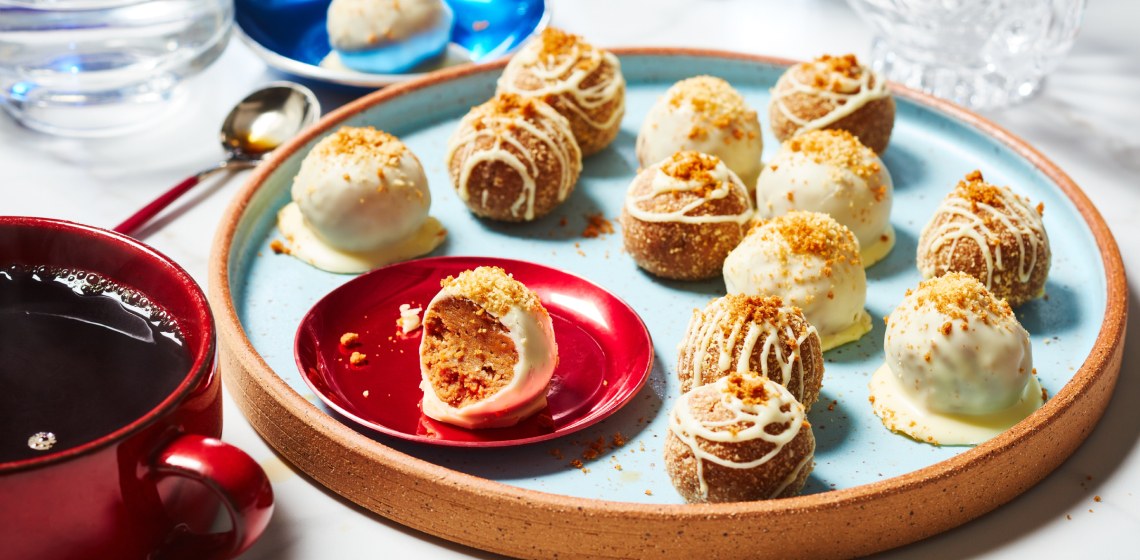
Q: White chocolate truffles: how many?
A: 7